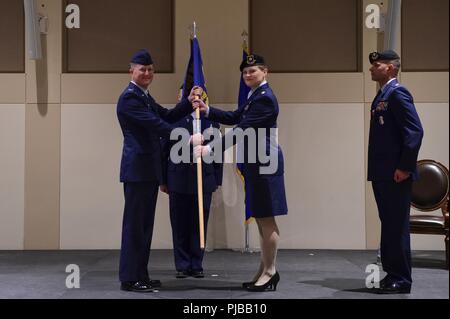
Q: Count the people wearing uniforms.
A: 4